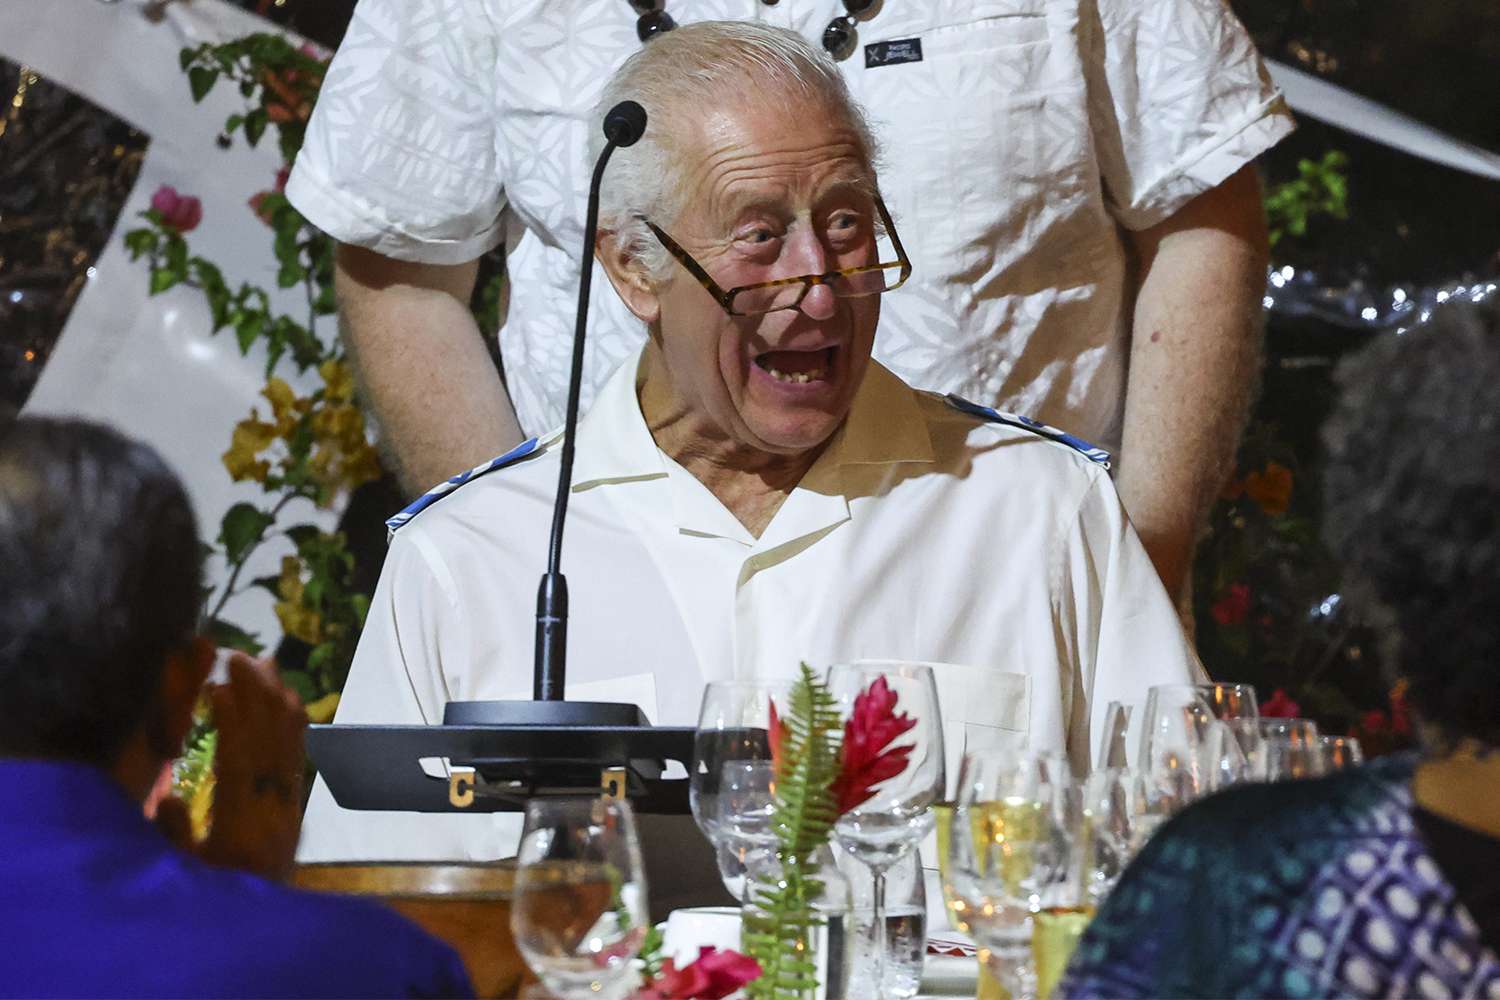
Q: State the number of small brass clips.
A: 2